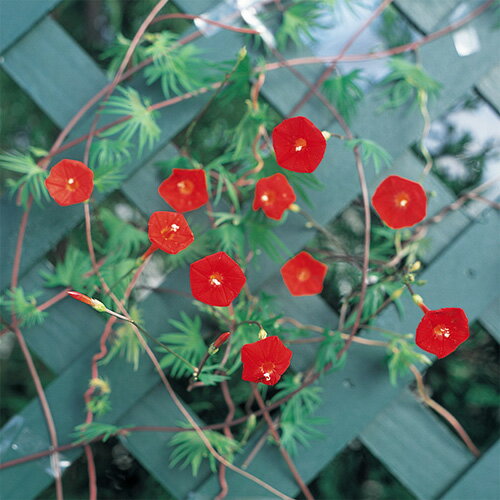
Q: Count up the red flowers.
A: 10